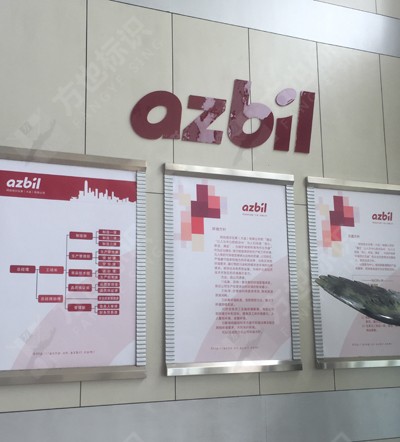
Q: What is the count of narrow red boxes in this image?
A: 13